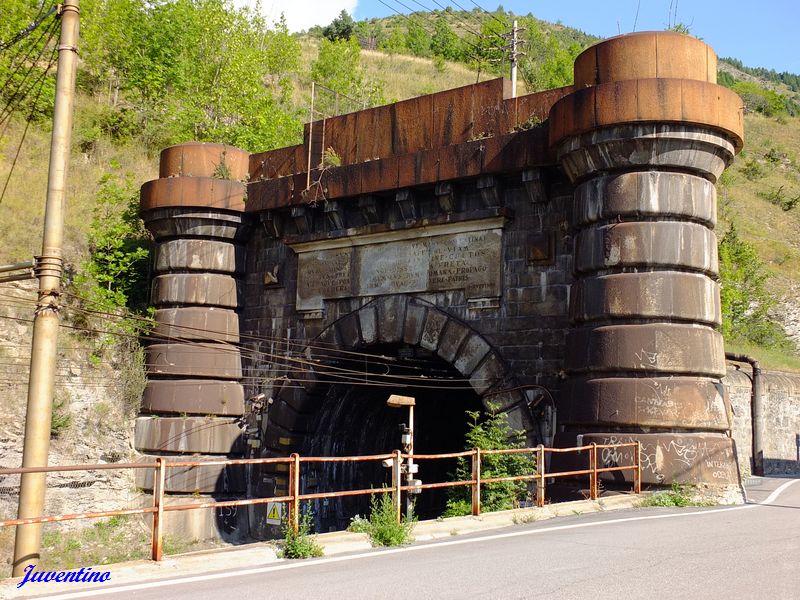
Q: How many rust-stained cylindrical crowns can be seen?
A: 2